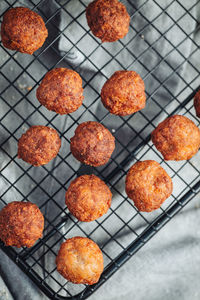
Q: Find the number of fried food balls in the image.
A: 12